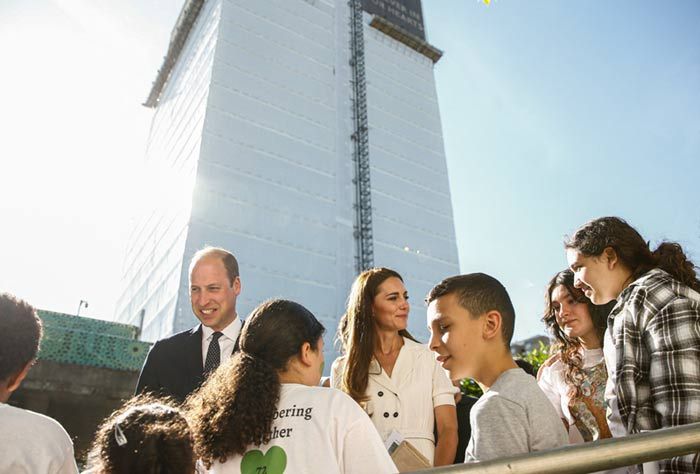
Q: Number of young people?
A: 6